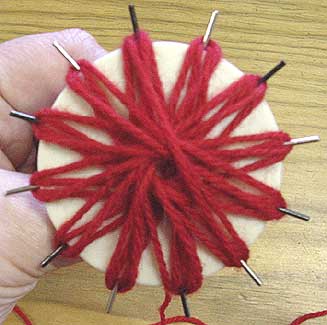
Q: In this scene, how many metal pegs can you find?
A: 12